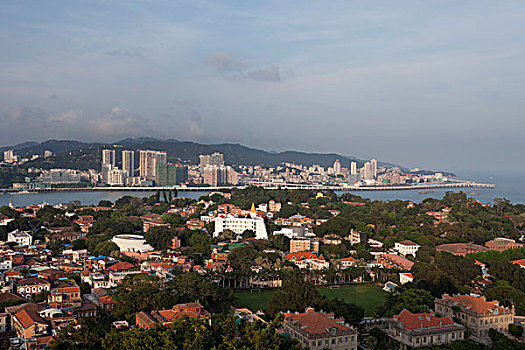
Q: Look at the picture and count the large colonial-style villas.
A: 3